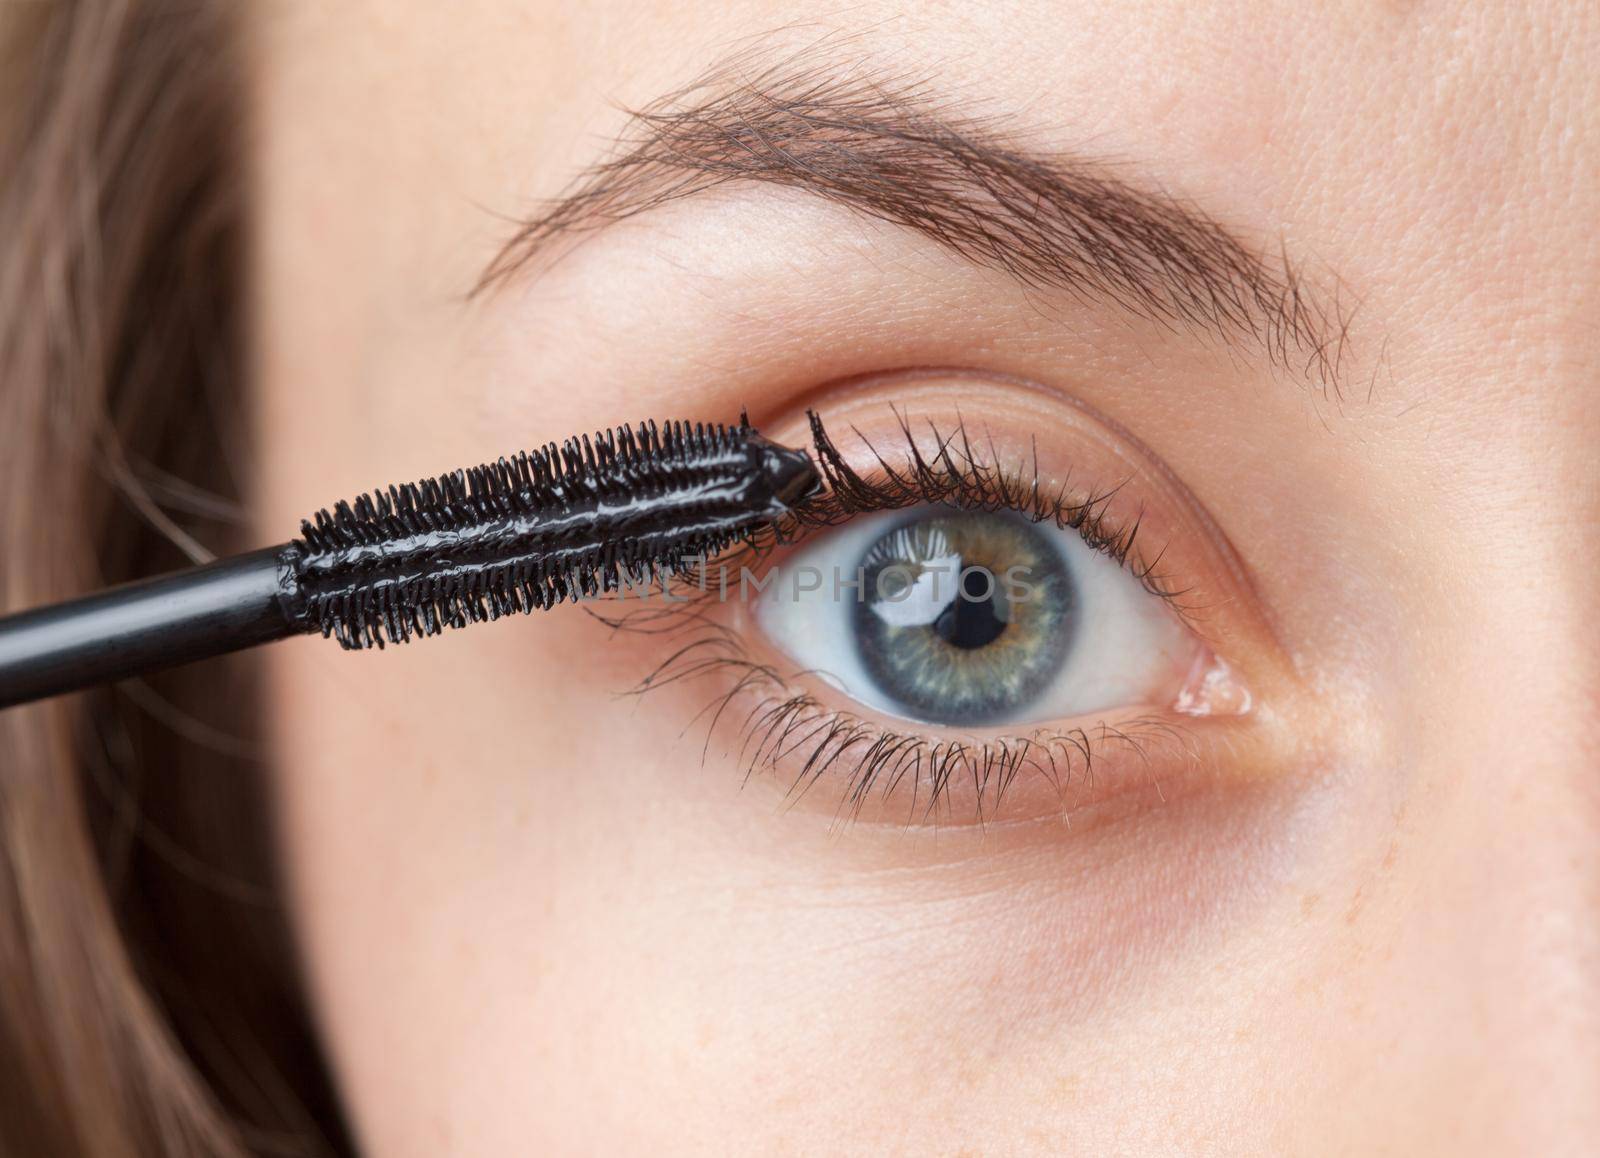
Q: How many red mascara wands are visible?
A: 0